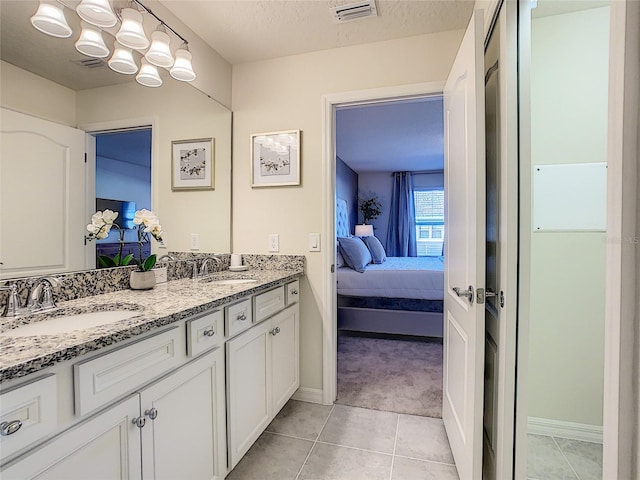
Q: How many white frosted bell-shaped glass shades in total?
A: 8